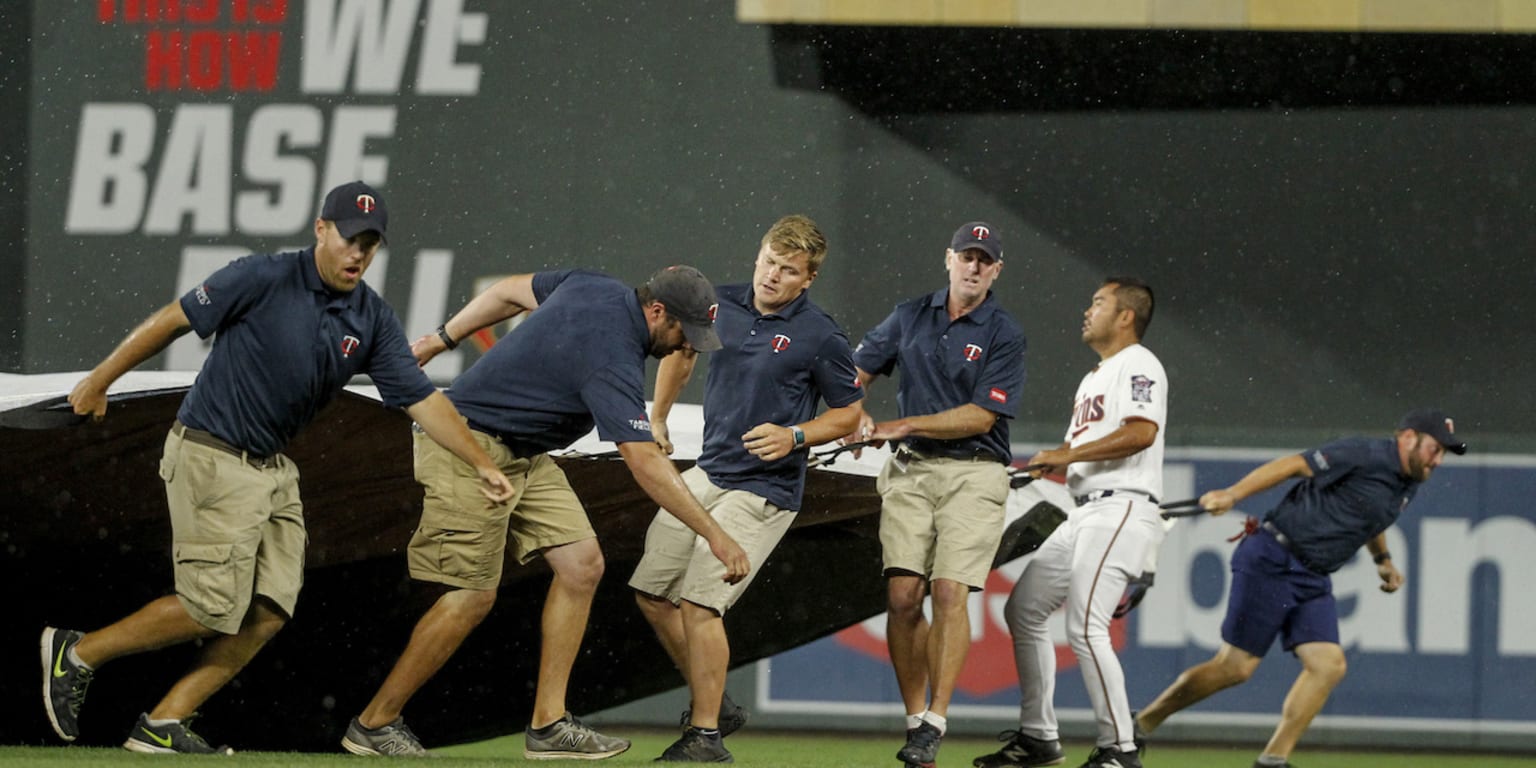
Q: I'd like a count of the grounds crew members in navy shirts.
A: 5